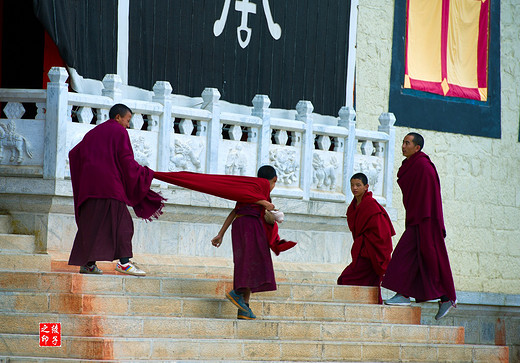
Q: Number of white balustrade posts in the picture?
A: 8